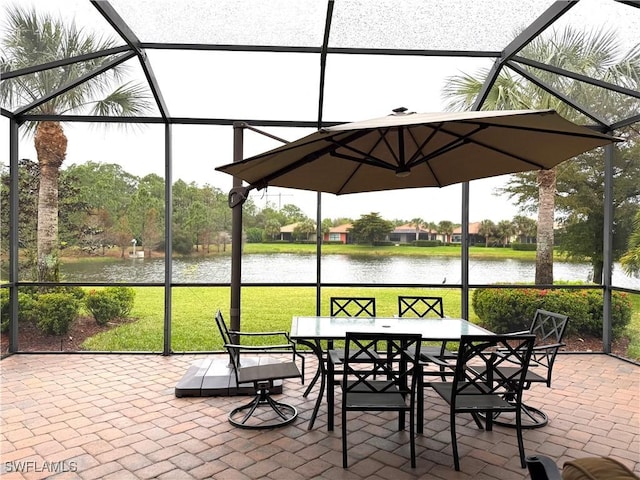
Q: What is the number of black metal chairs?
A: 6